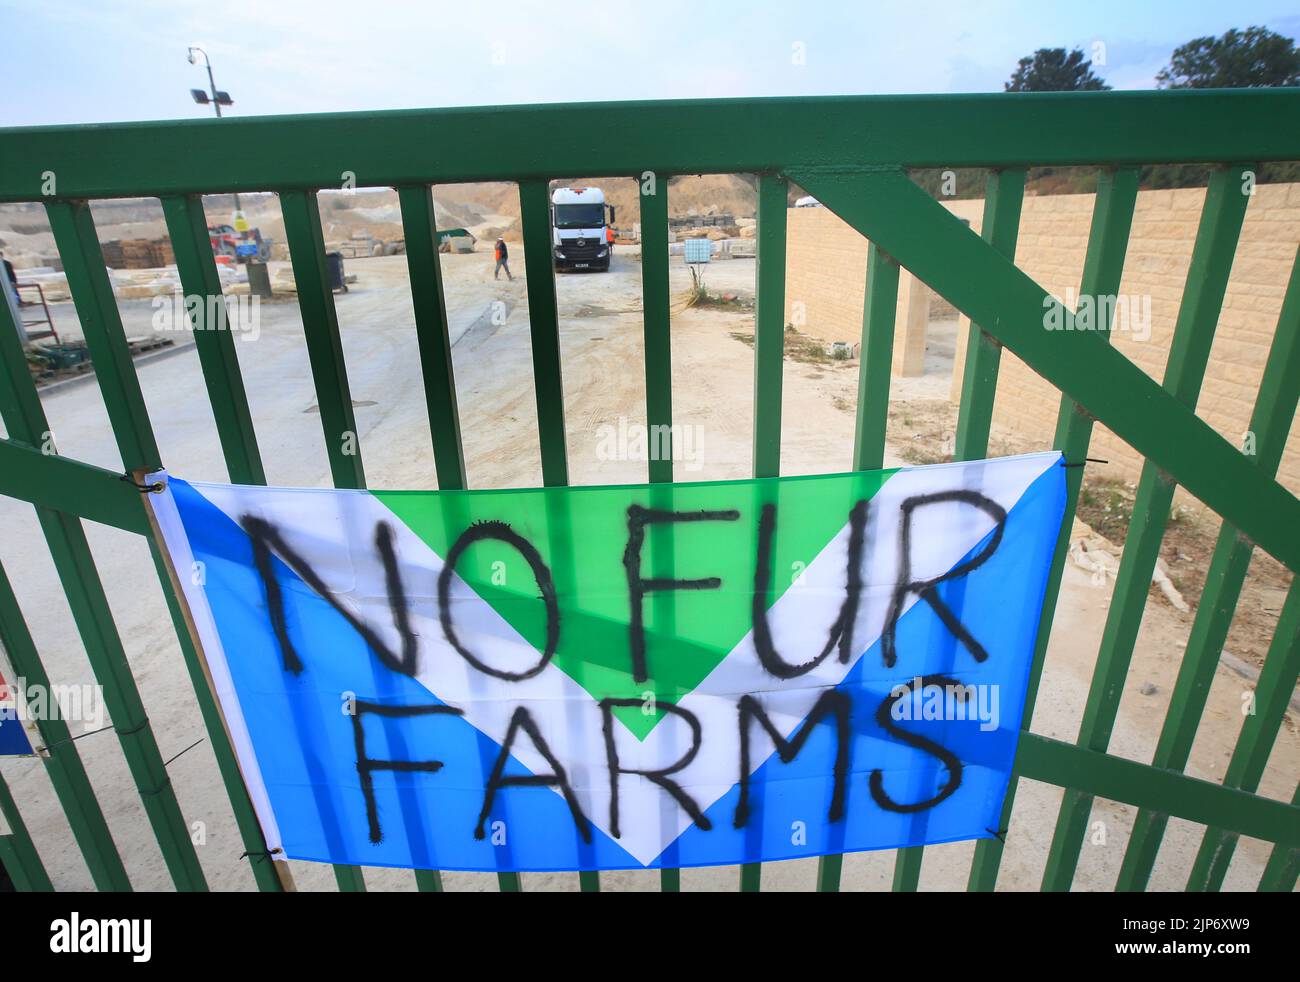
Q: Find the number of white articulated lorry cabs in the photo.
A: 1